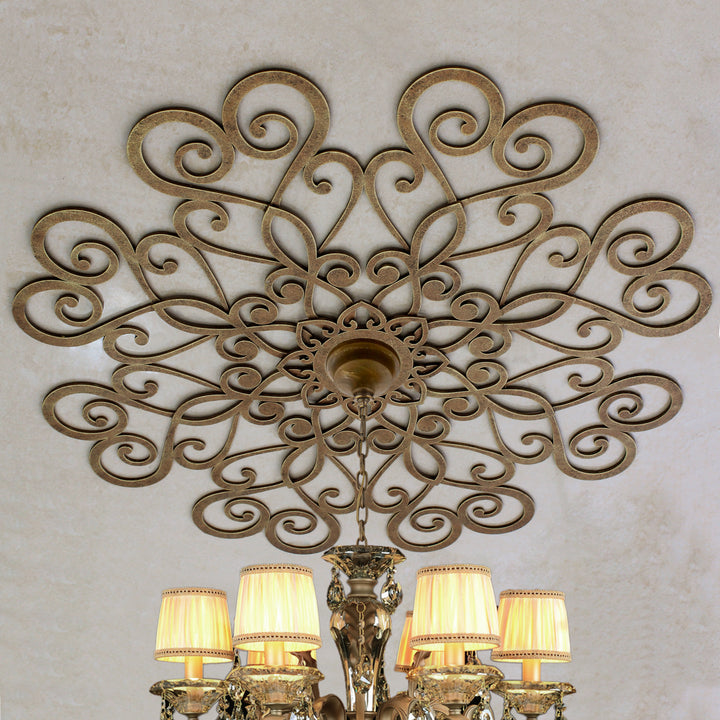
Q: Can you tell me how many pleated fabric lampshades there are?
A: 6